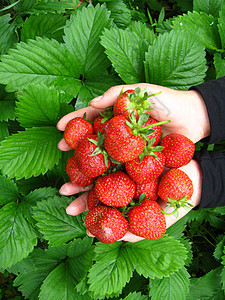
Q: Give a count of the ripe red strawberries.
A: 15